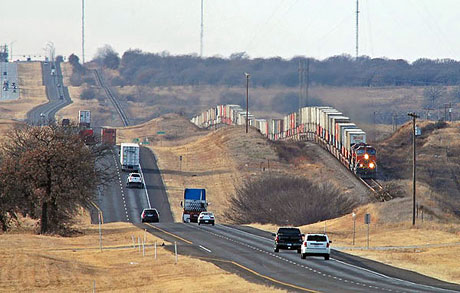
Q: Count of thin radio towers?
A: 3